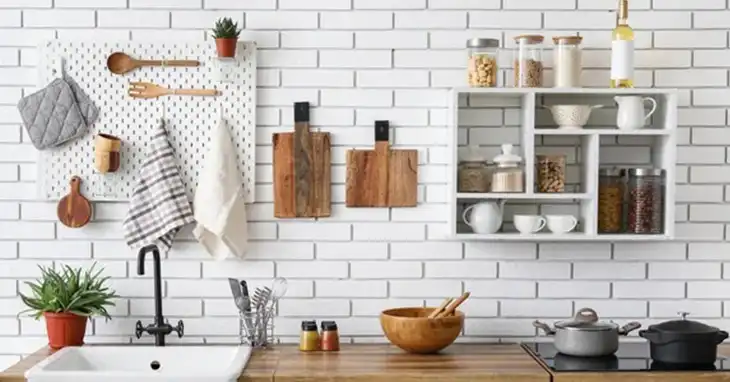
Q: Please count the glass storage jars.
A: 8